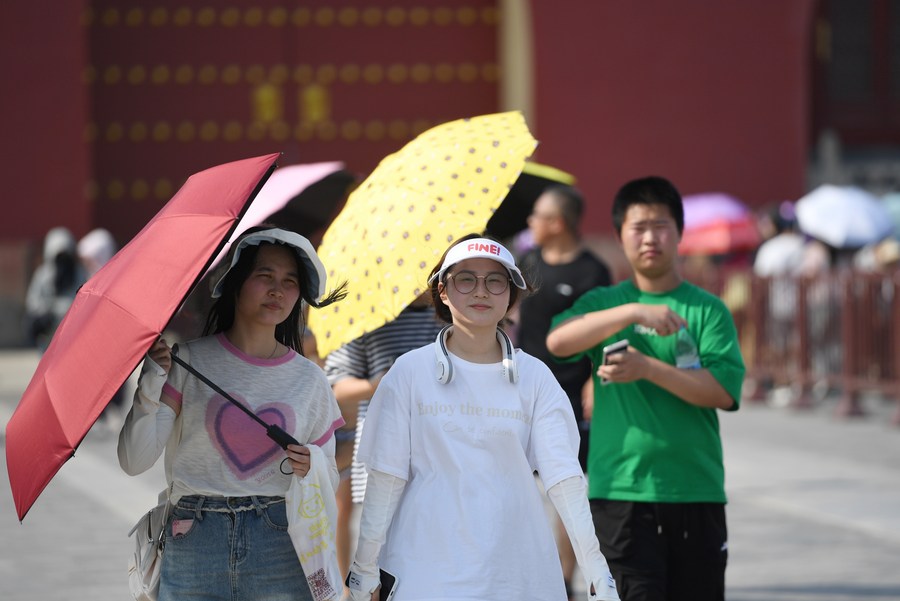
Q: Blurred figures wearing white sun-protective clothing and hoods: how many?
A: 2